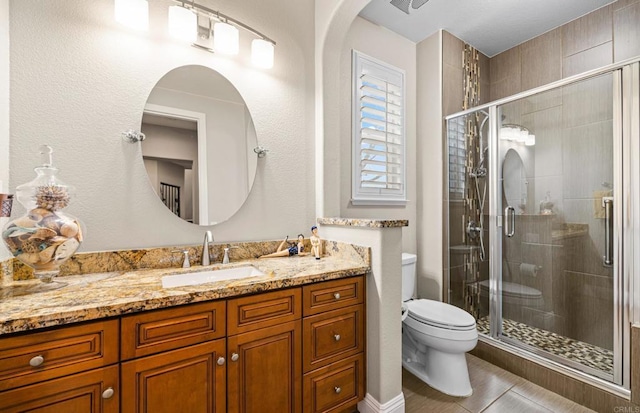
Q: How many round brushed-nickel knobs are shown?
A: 7